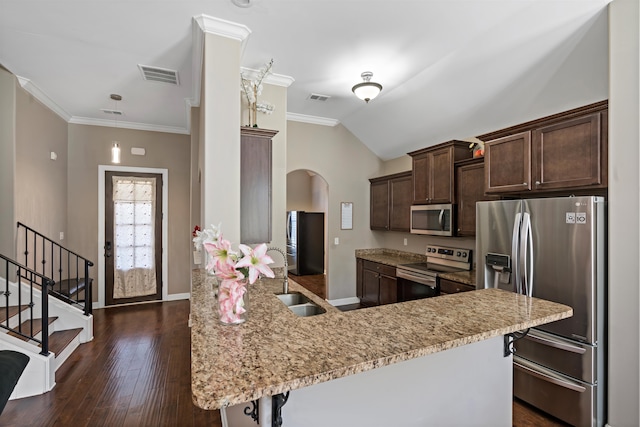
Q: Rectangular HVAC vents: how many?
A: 3